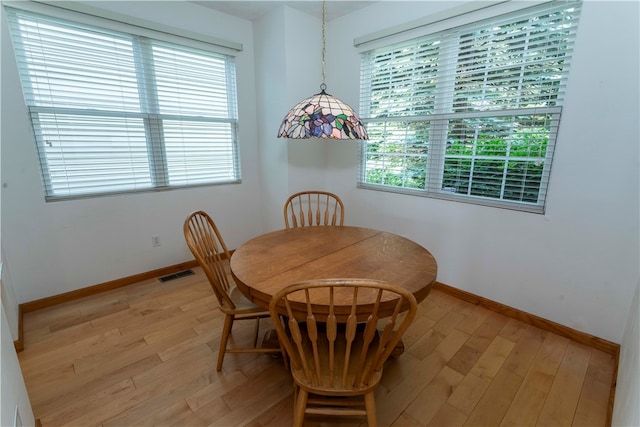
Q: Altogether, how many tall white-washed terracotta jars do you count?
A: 0